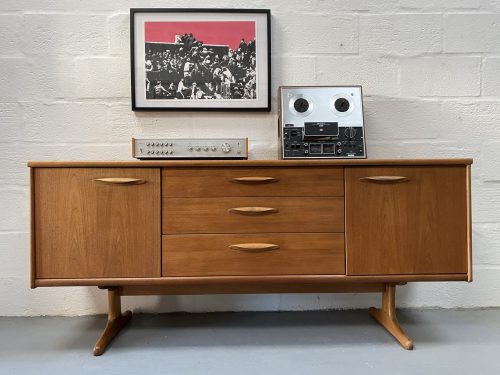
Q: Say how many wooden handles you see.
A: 5